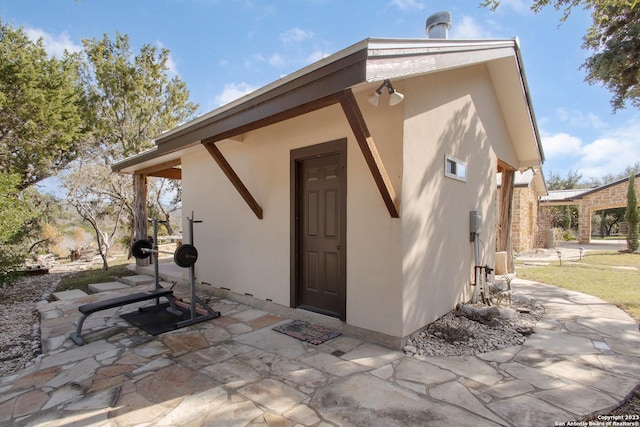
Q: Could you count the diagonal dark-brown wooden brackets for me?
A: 2